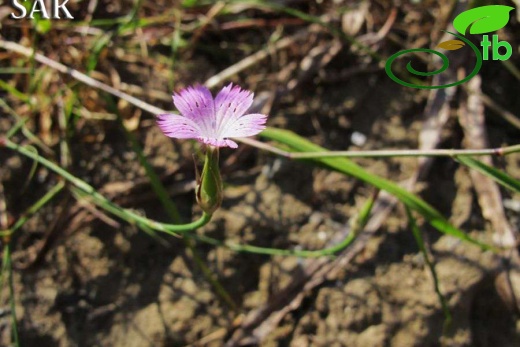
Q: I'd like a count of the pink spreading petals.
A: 5